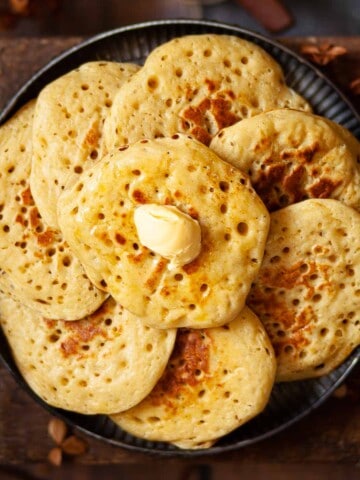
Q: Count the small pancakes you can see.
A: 8